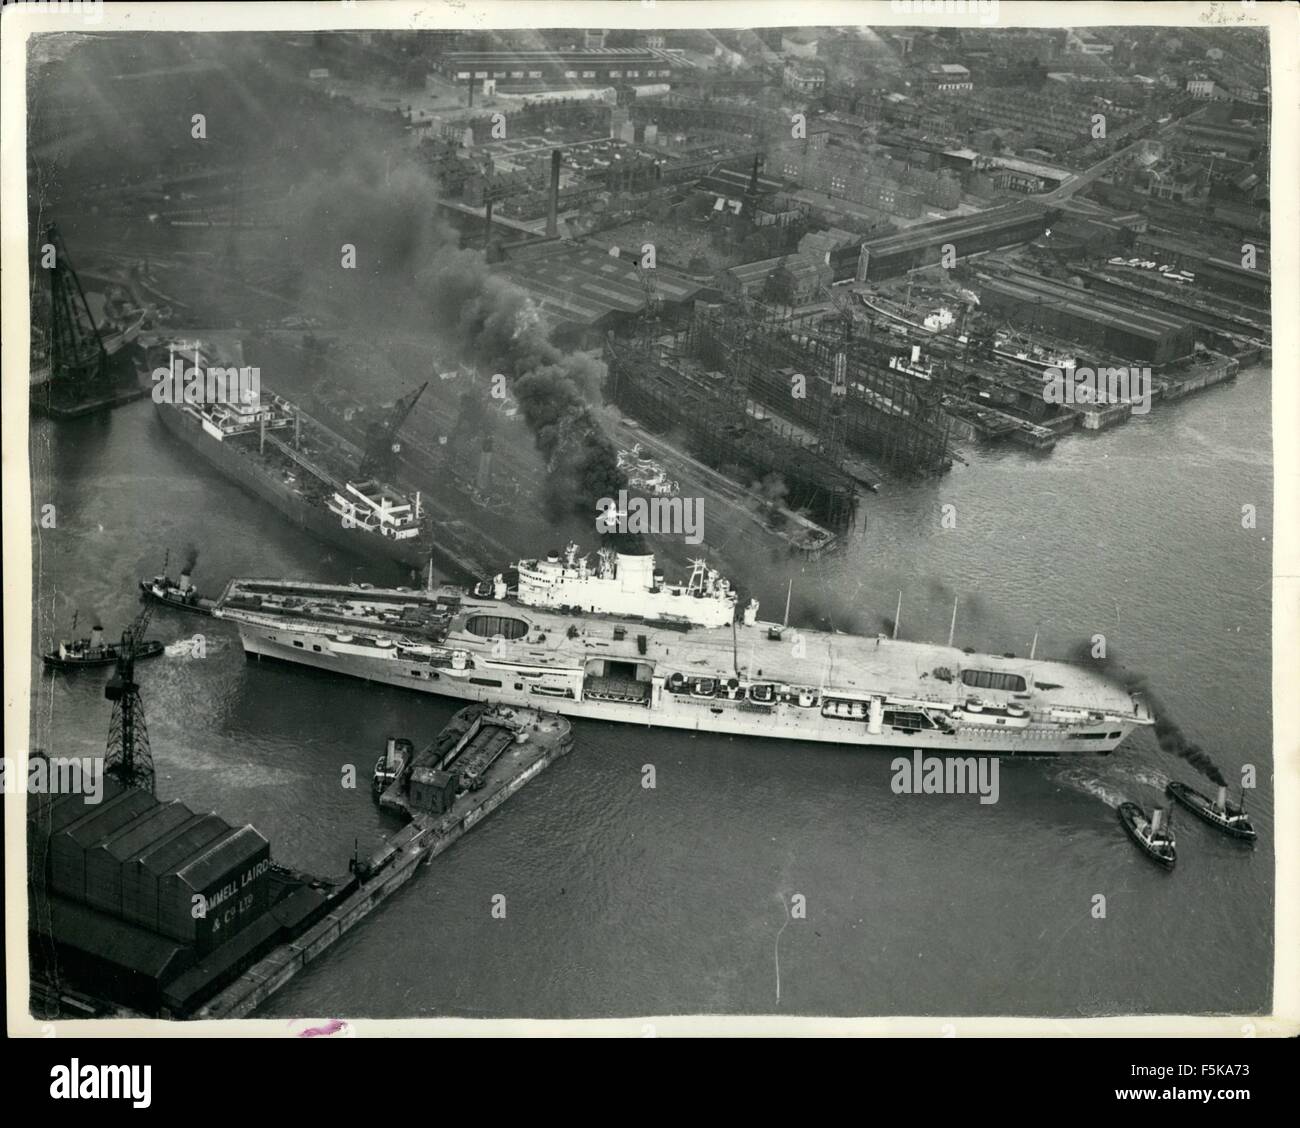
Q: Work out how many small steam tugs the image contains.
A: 5